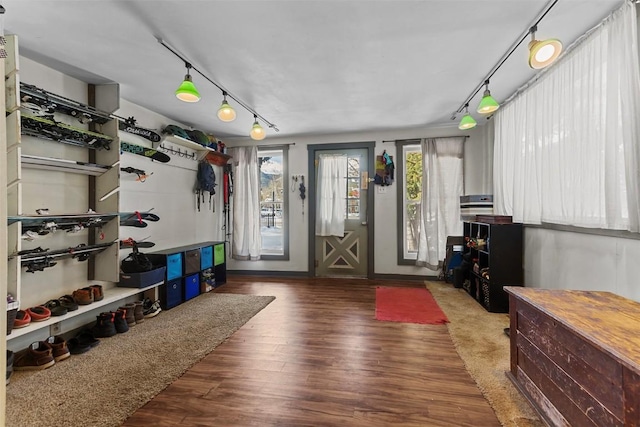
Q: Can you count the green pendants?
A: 3